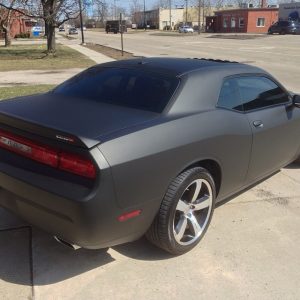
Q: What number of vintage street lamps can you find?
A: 0